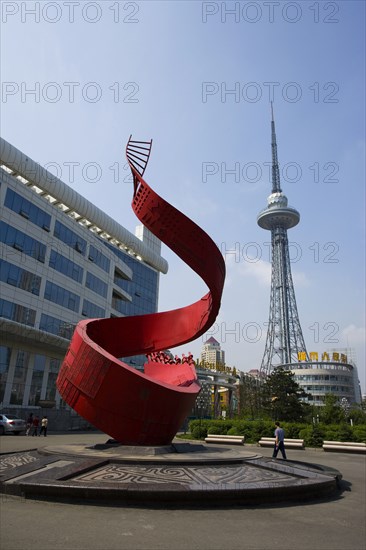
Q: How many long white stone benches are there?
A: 3